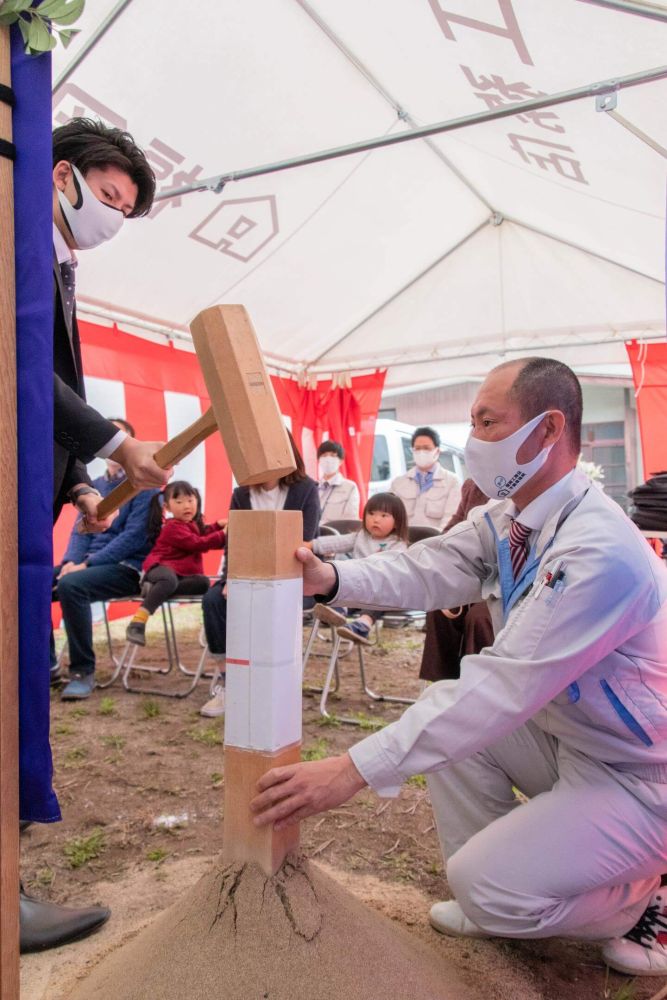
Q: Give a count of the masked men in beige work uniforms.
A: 3